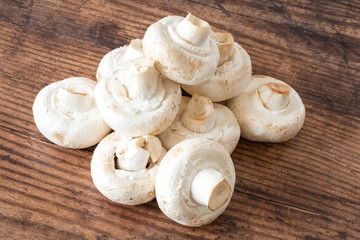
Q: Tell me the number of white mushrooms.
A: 9